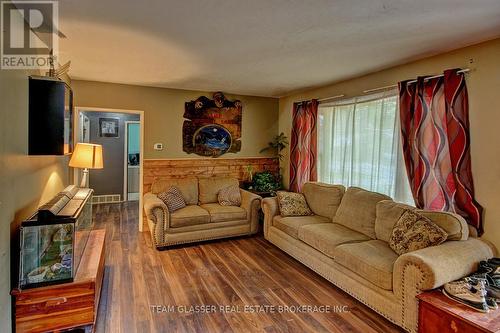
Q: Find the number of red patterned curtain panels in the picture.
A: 2